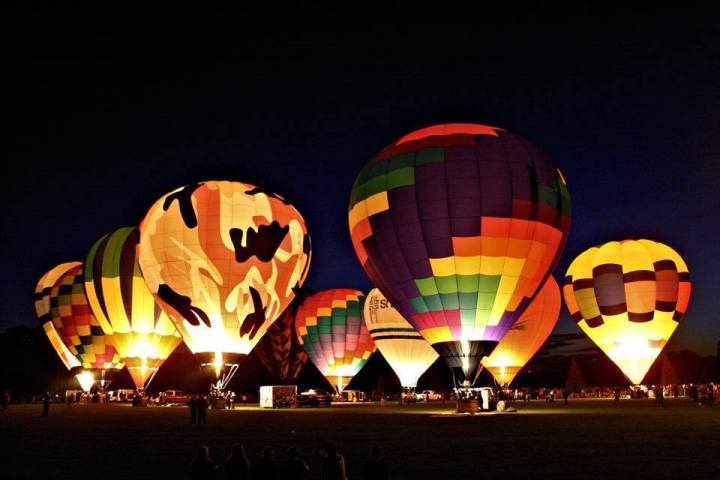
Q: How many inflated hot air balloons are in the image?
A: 10